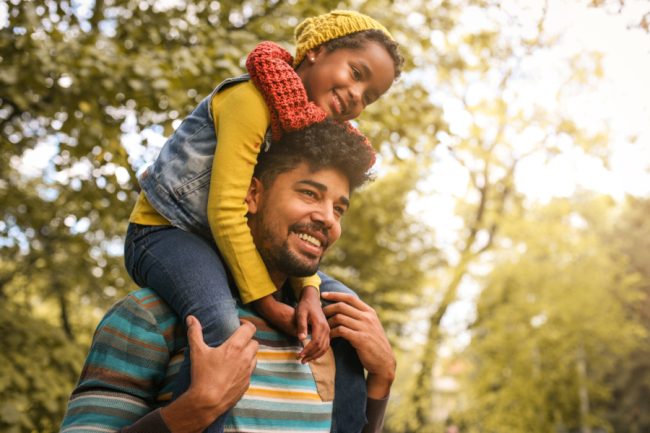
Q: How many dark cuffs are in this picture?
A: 2